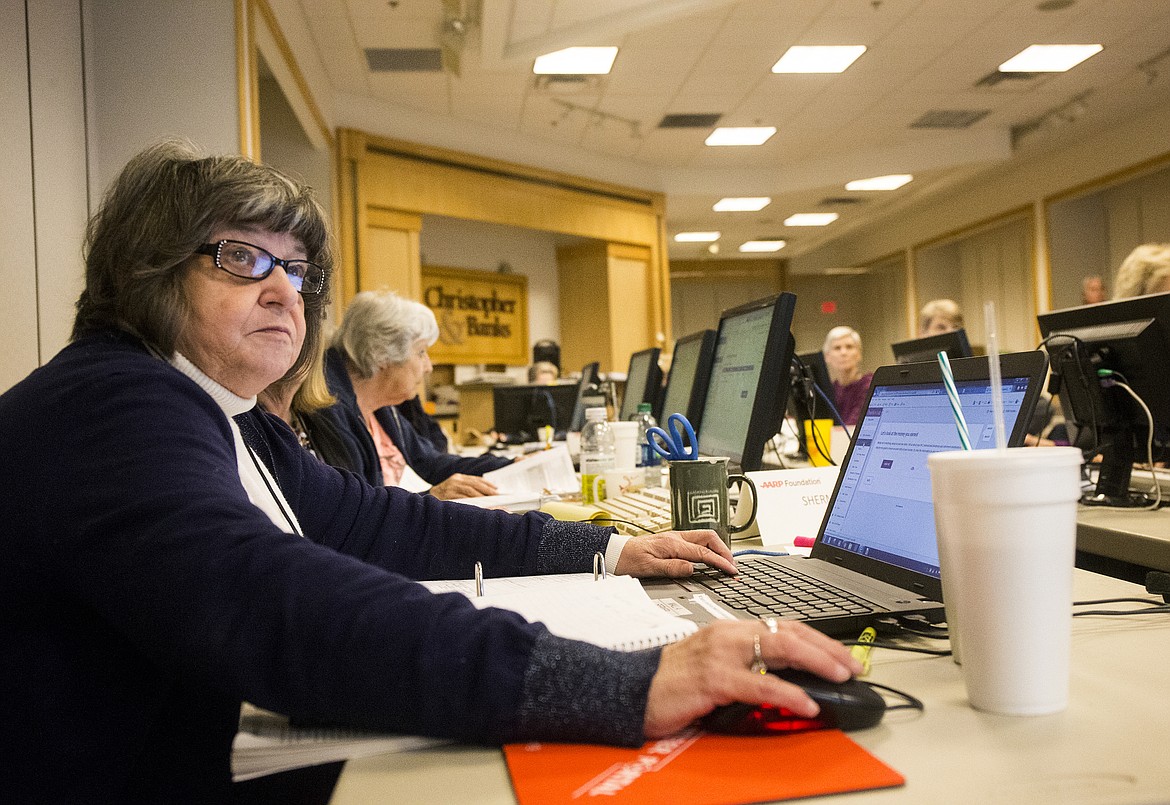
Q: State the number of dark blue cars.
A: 0